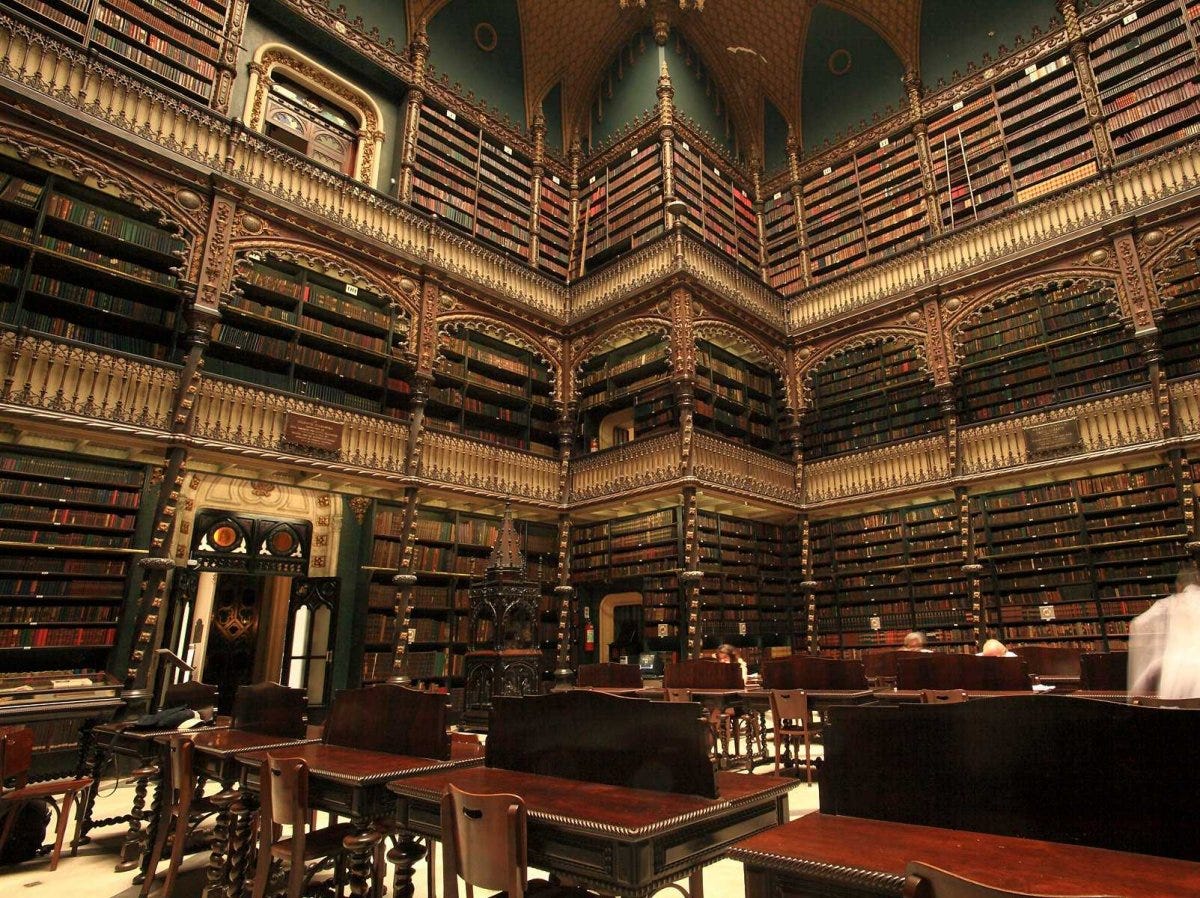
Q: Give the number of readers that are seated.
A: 3